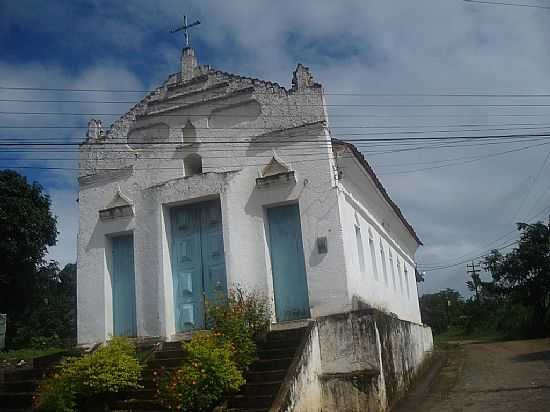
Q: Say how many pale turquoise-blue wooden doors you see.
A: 3